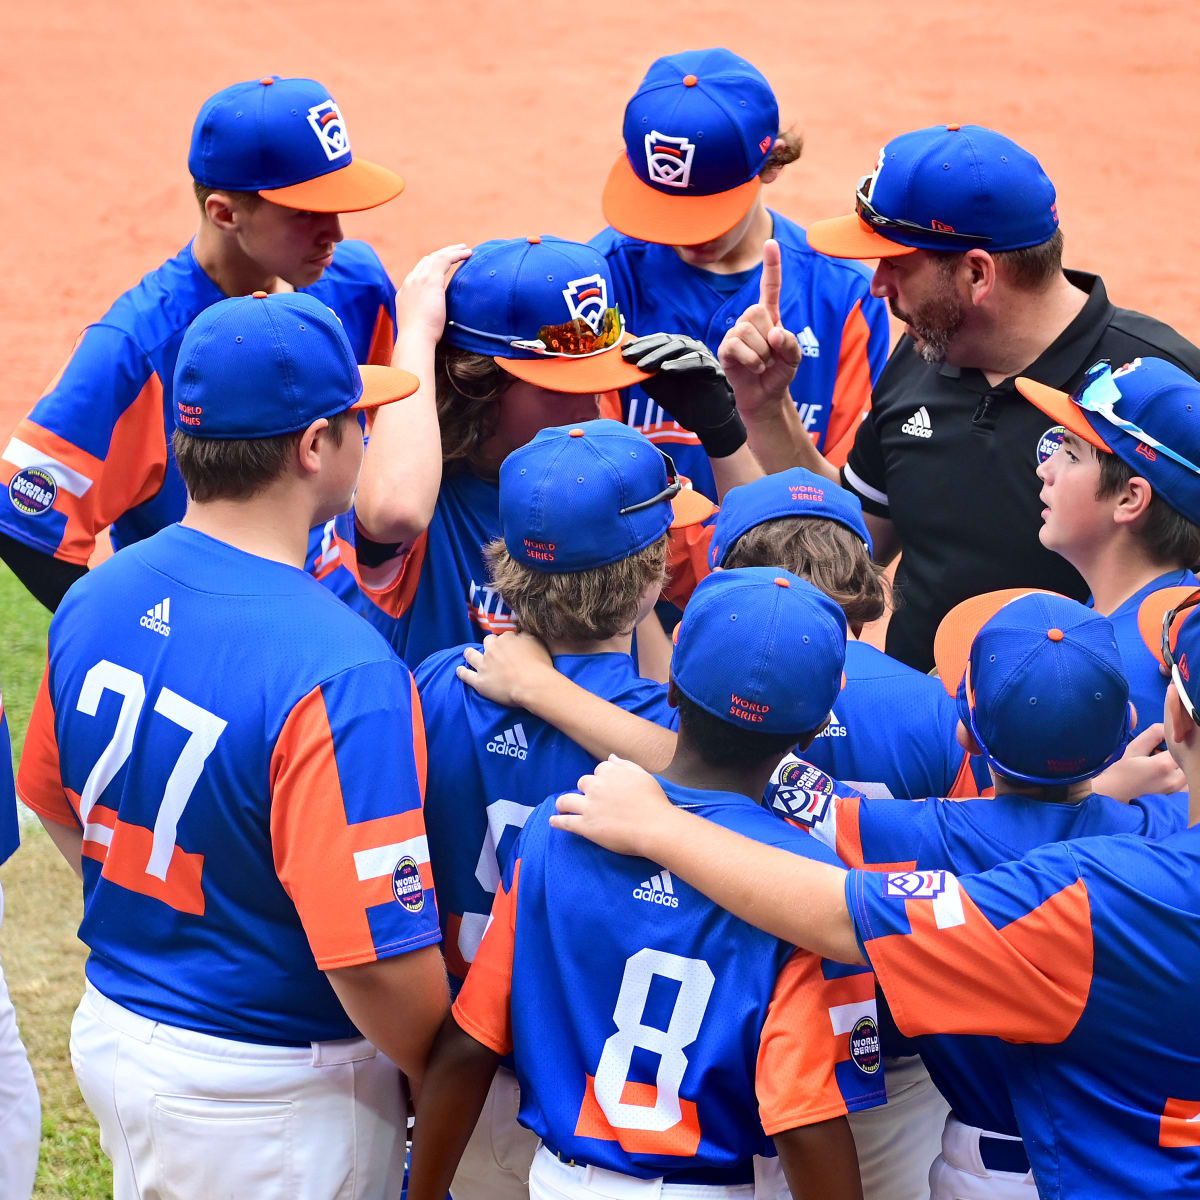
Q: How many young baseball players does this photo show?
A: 10